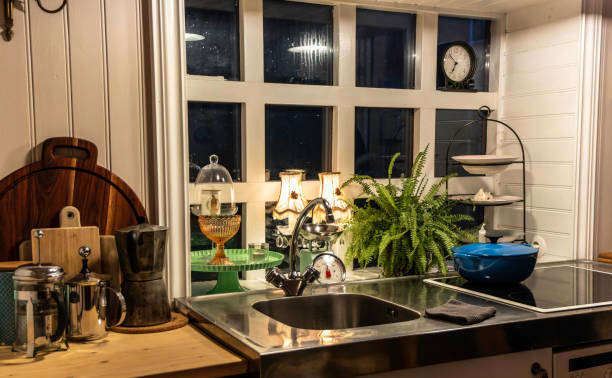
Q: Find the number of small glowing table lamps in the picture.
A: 2